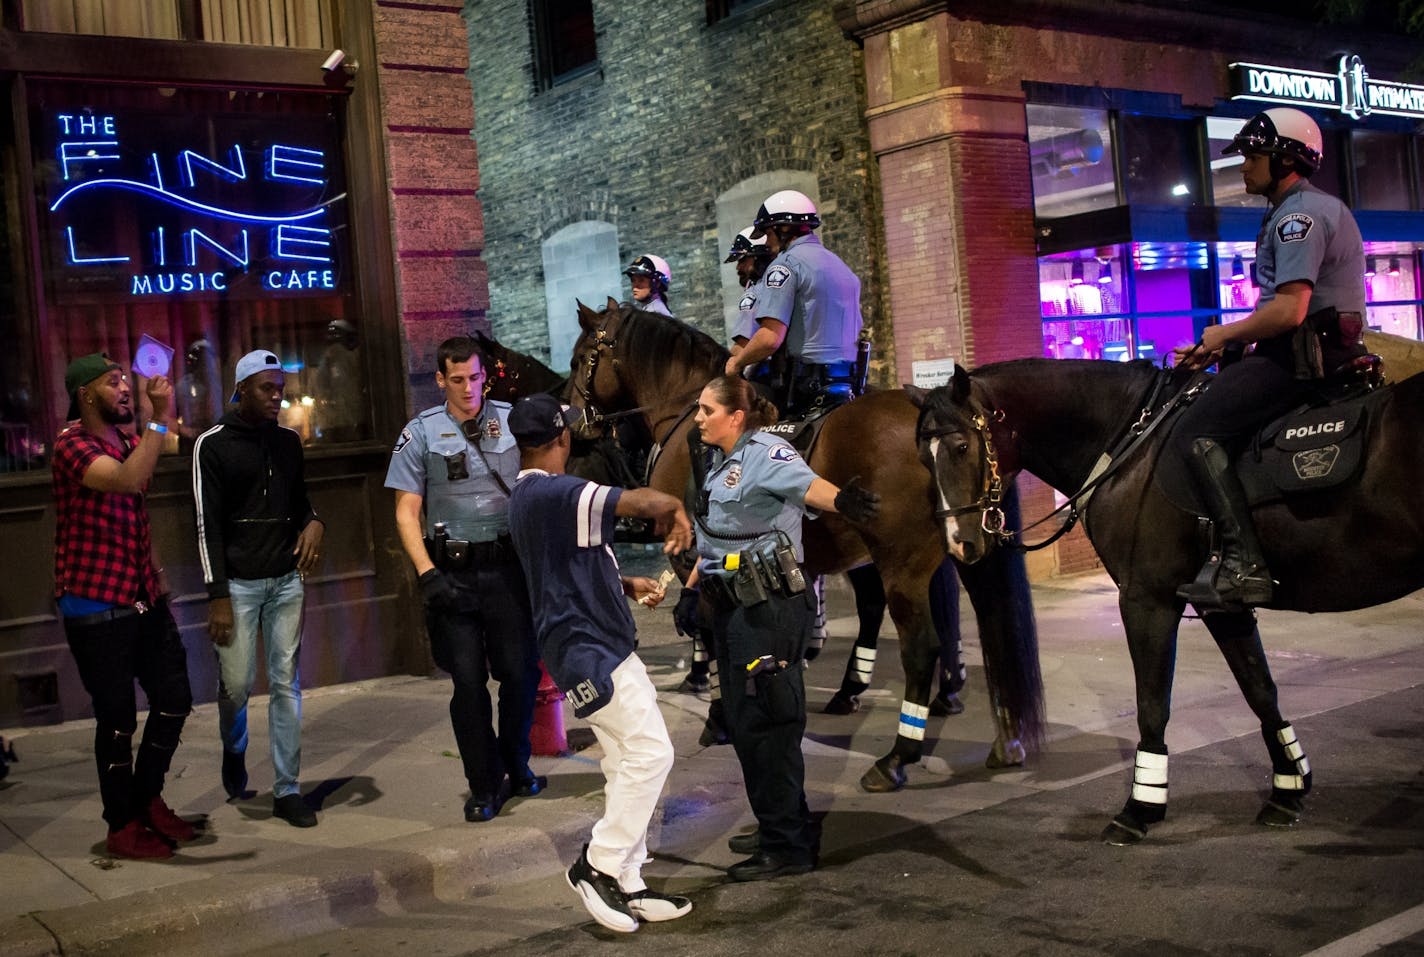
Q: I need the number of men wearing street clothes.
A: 3